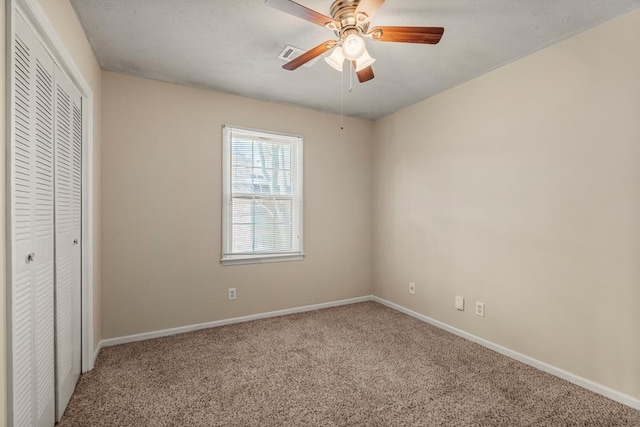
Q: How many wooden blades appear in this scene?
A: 5